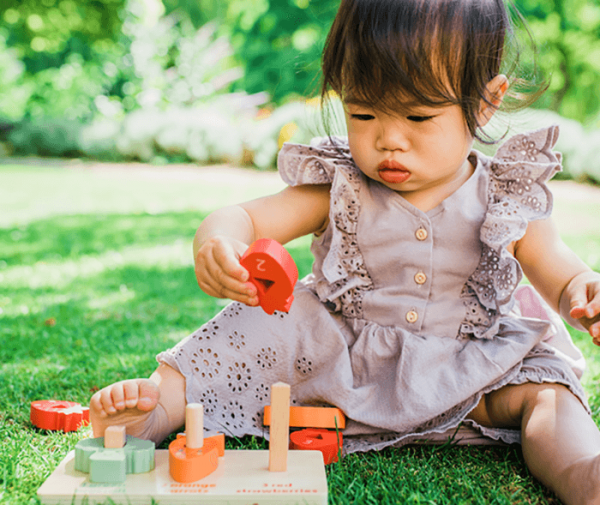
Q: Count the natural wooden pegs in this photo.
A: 3